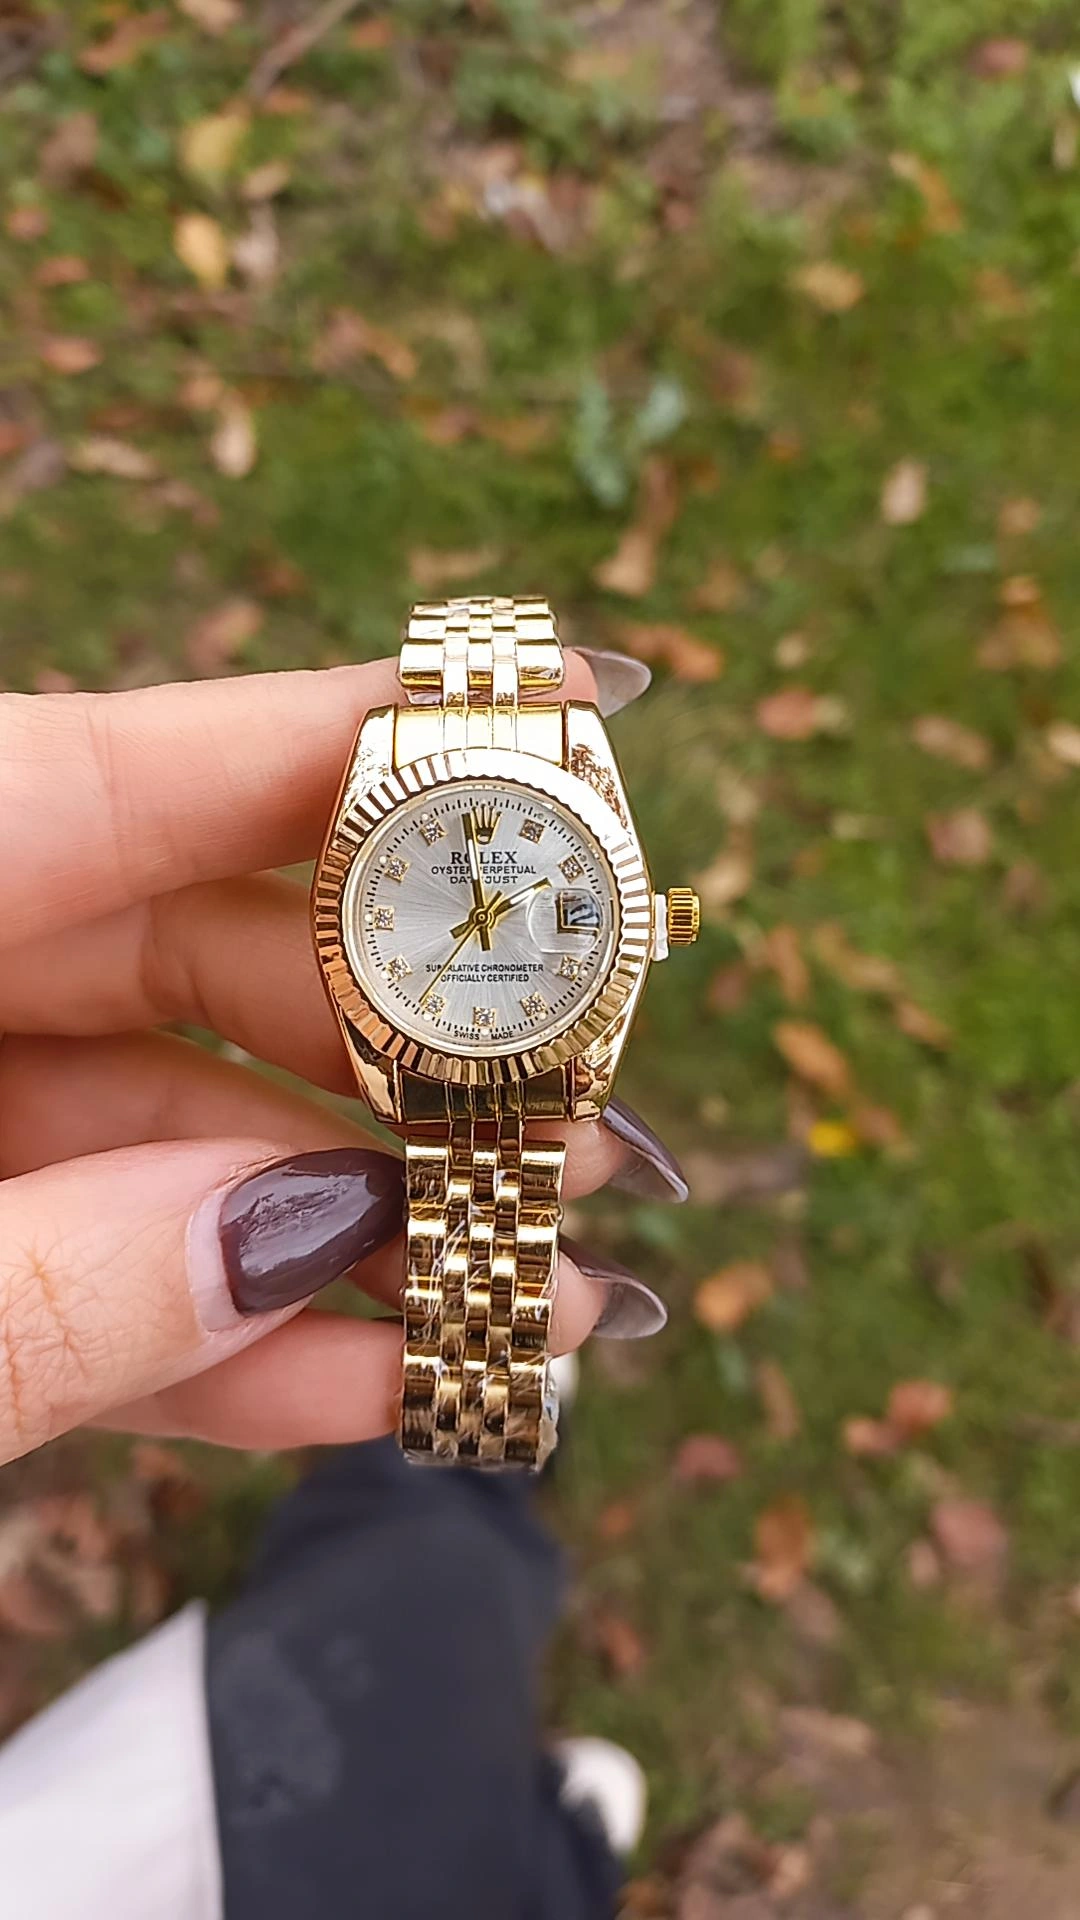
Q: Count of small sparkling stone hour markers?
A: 10